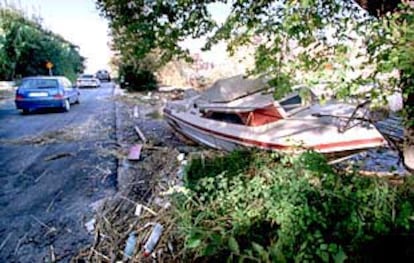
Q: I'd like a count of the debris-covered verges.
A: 1